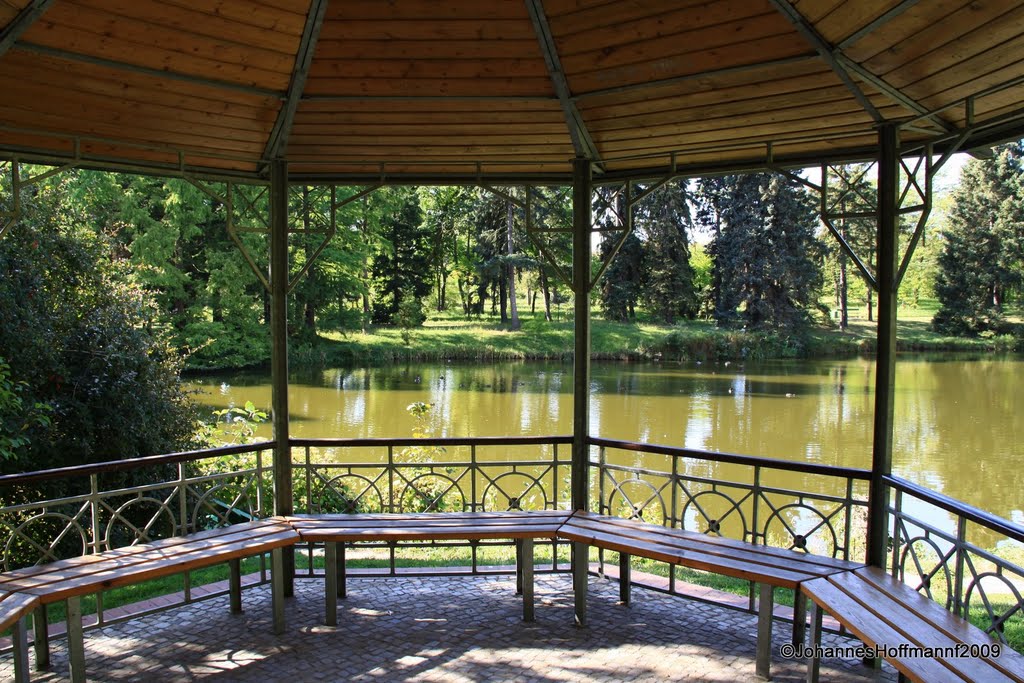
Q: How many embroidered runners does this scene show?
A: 0